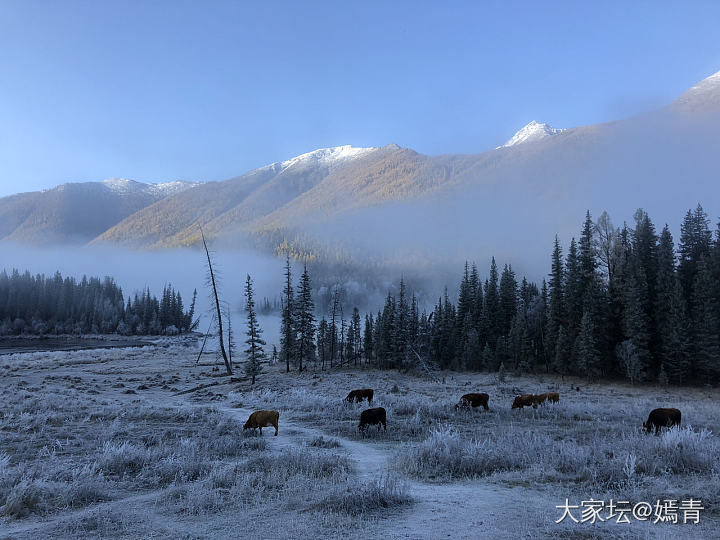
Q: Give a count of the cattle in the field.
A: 7